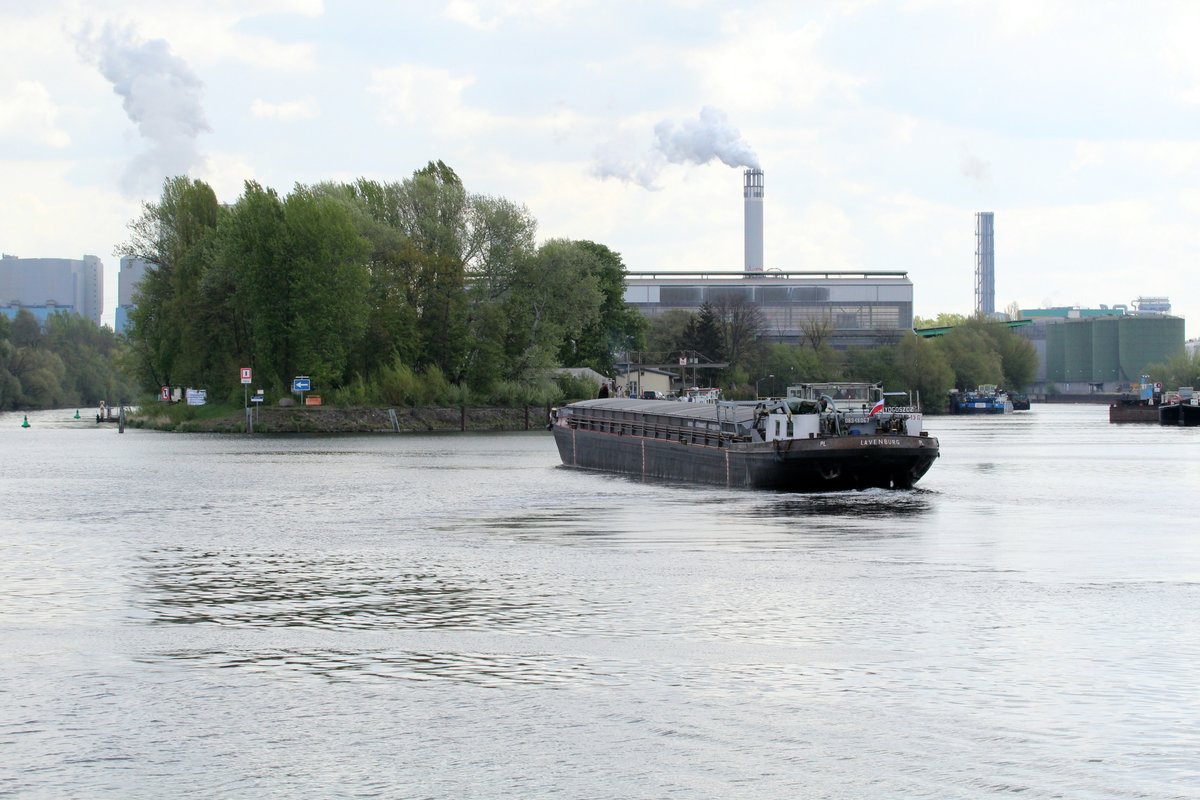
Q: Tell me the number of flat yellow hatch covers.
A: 0